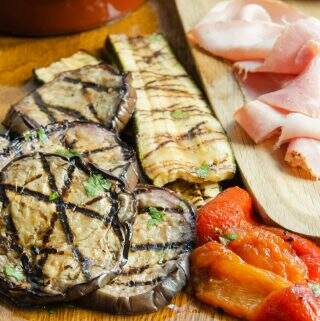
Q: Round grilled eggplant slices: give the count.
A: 4